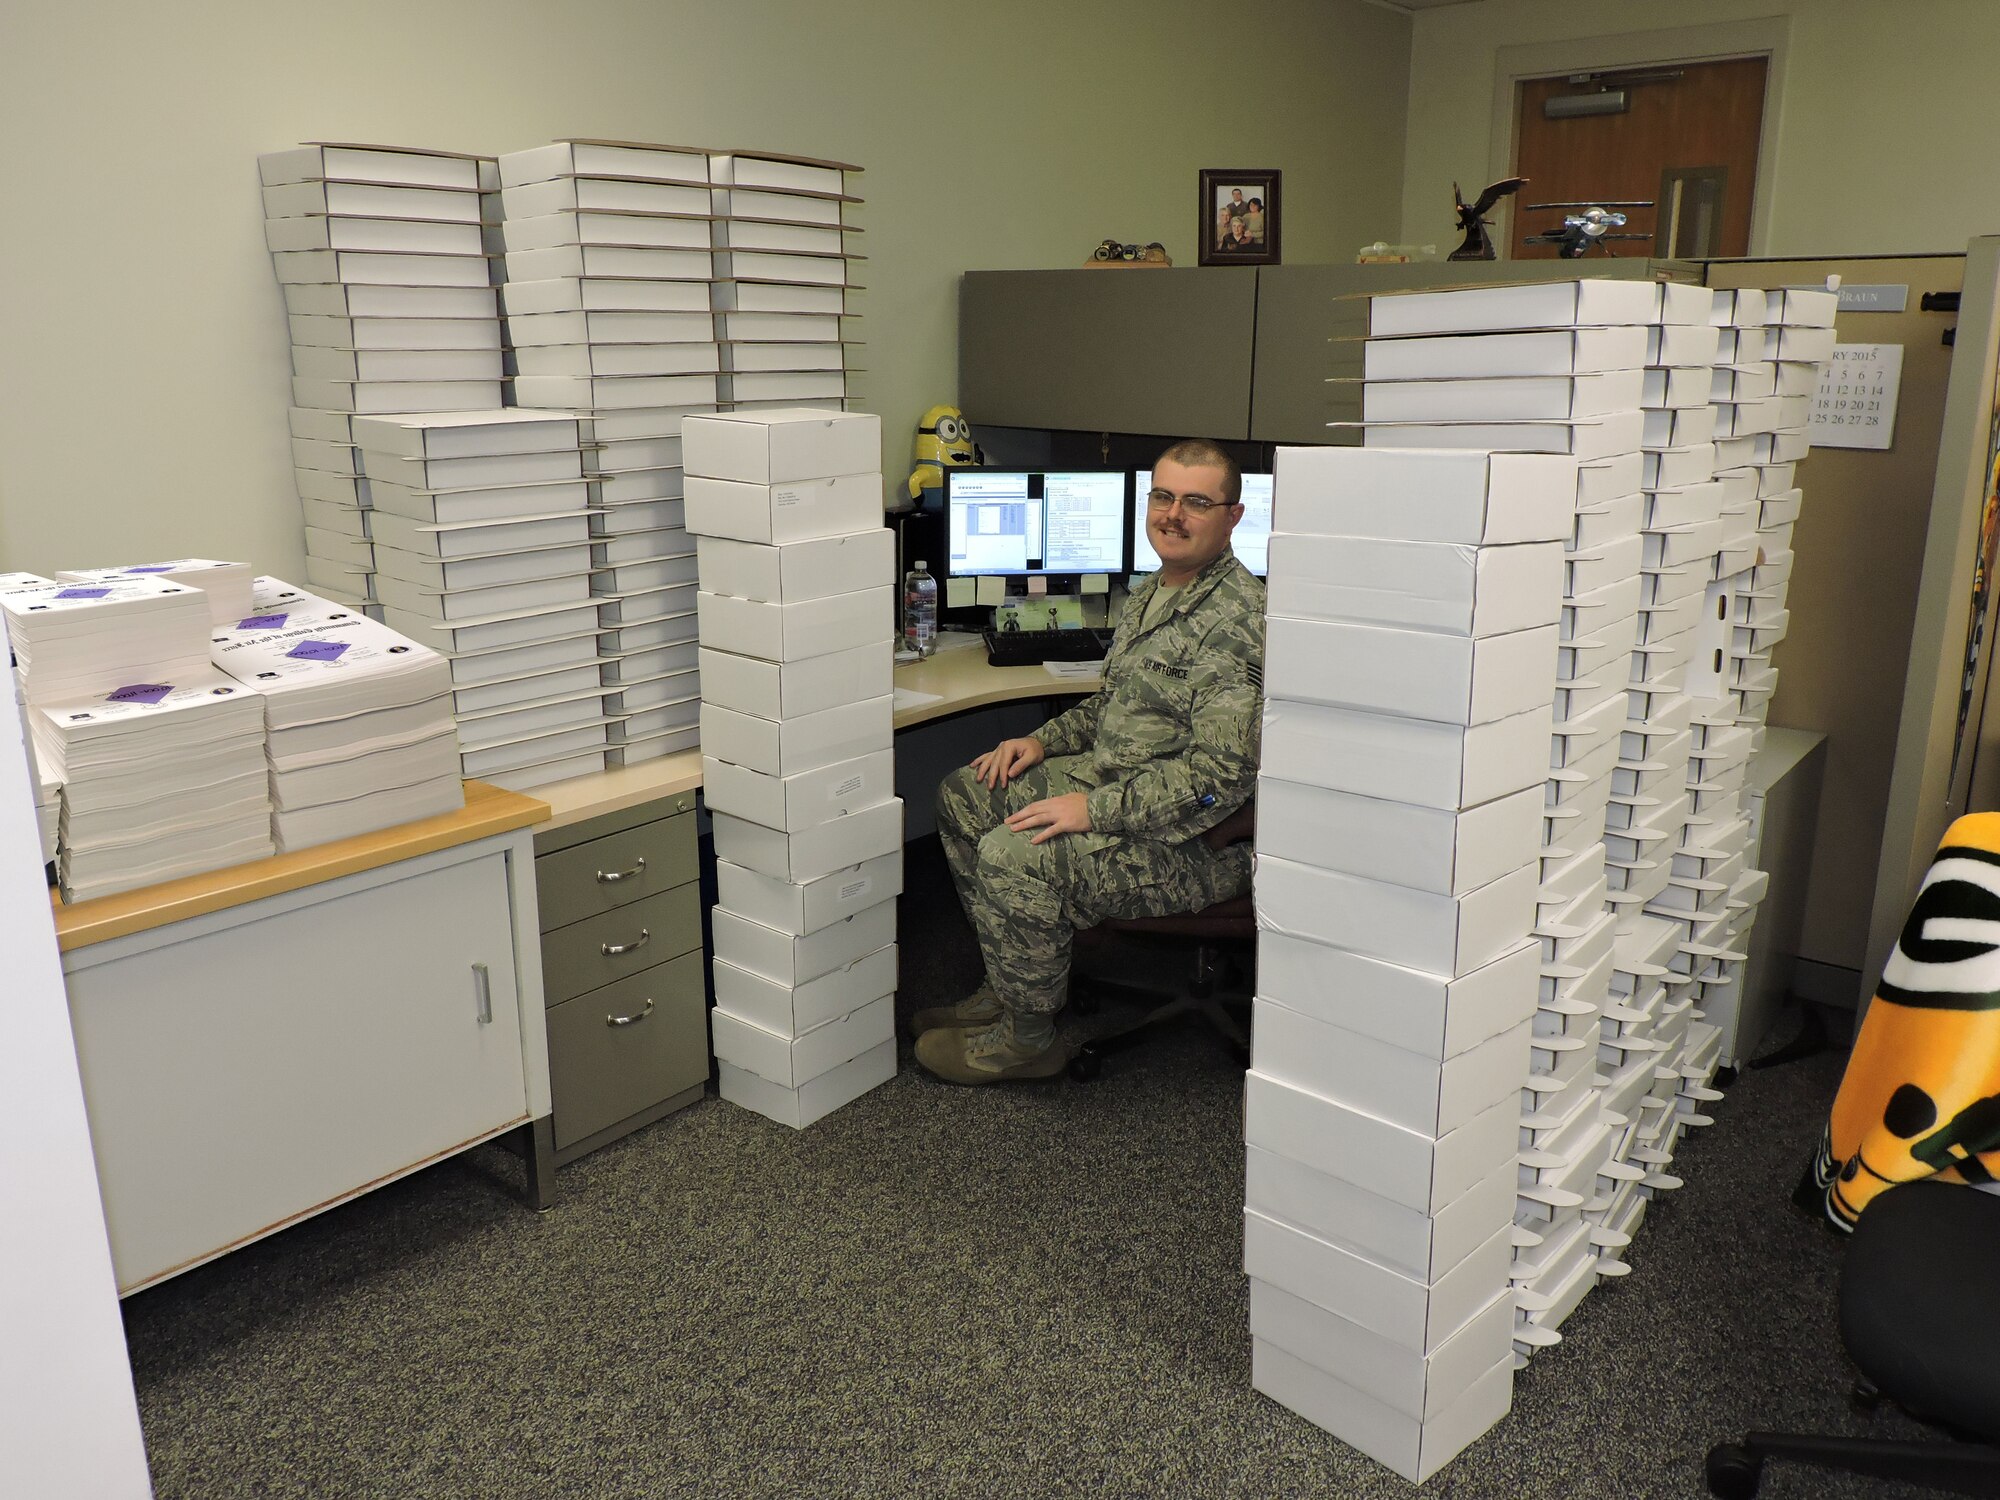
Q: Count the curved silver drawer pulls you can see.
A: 3